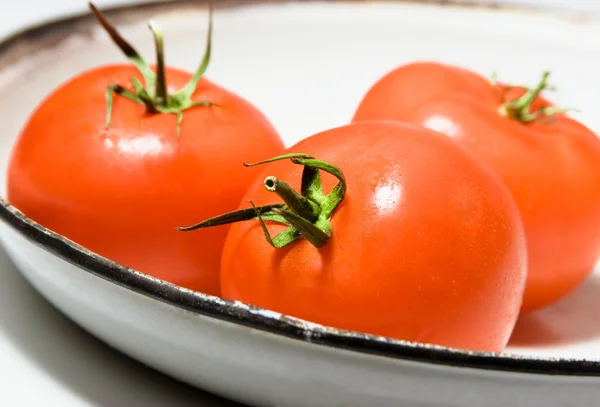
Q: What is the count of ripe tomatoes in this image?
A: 3